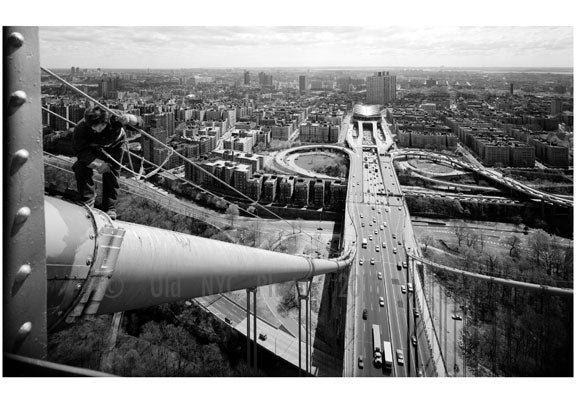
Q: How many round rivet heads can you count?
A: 6